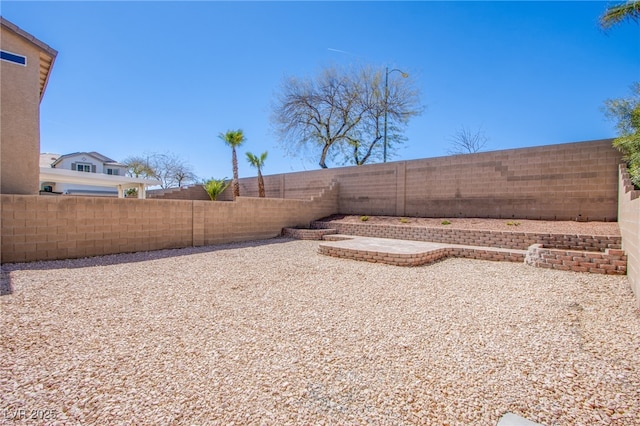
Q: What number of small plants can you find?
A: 4